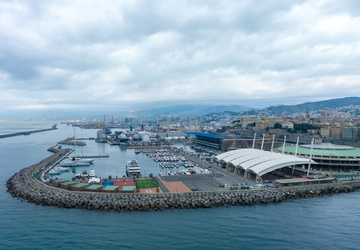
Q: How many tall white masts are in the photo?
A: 6